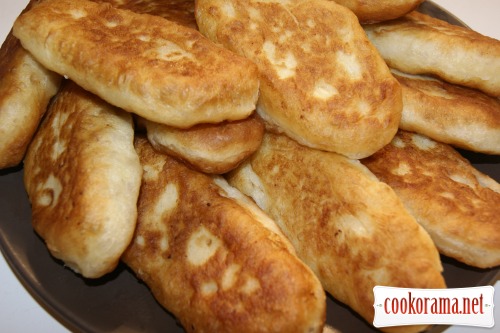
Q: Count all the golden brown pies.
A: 12